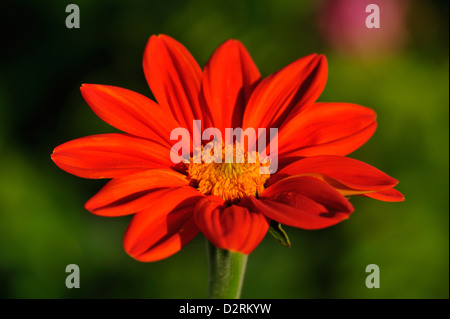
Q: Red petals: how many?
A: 12